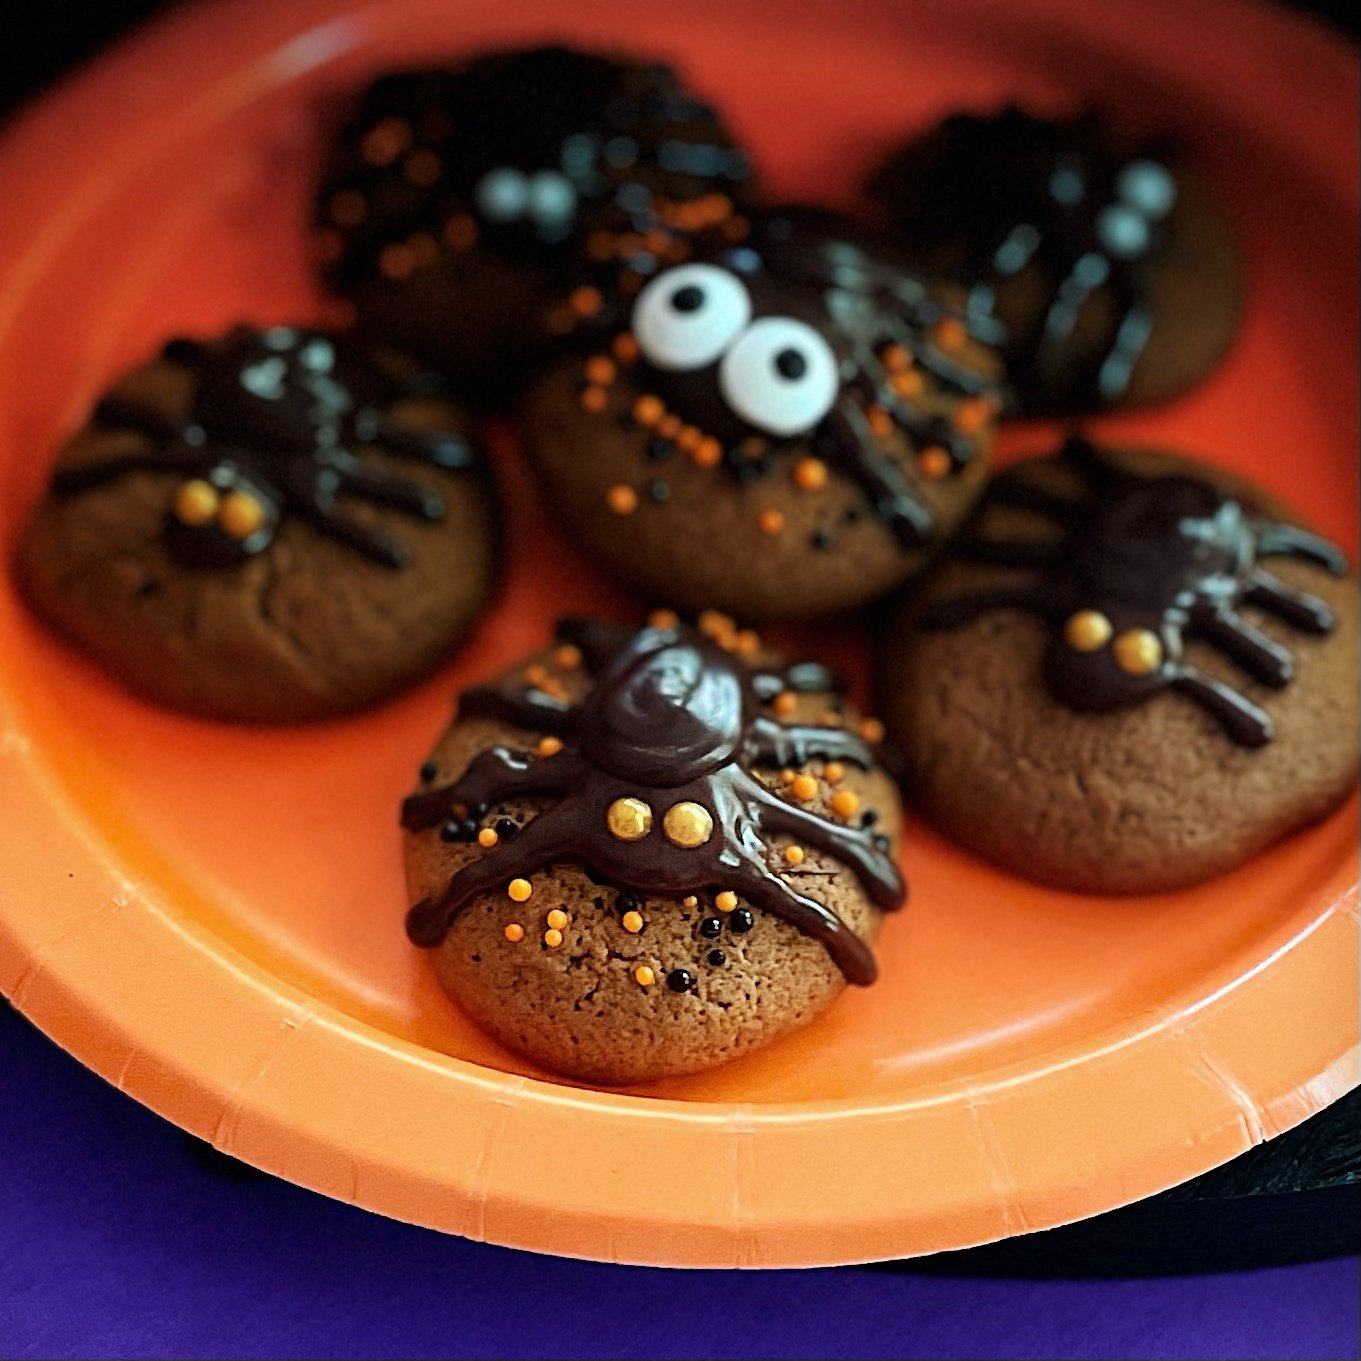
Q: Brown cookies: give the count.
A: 6